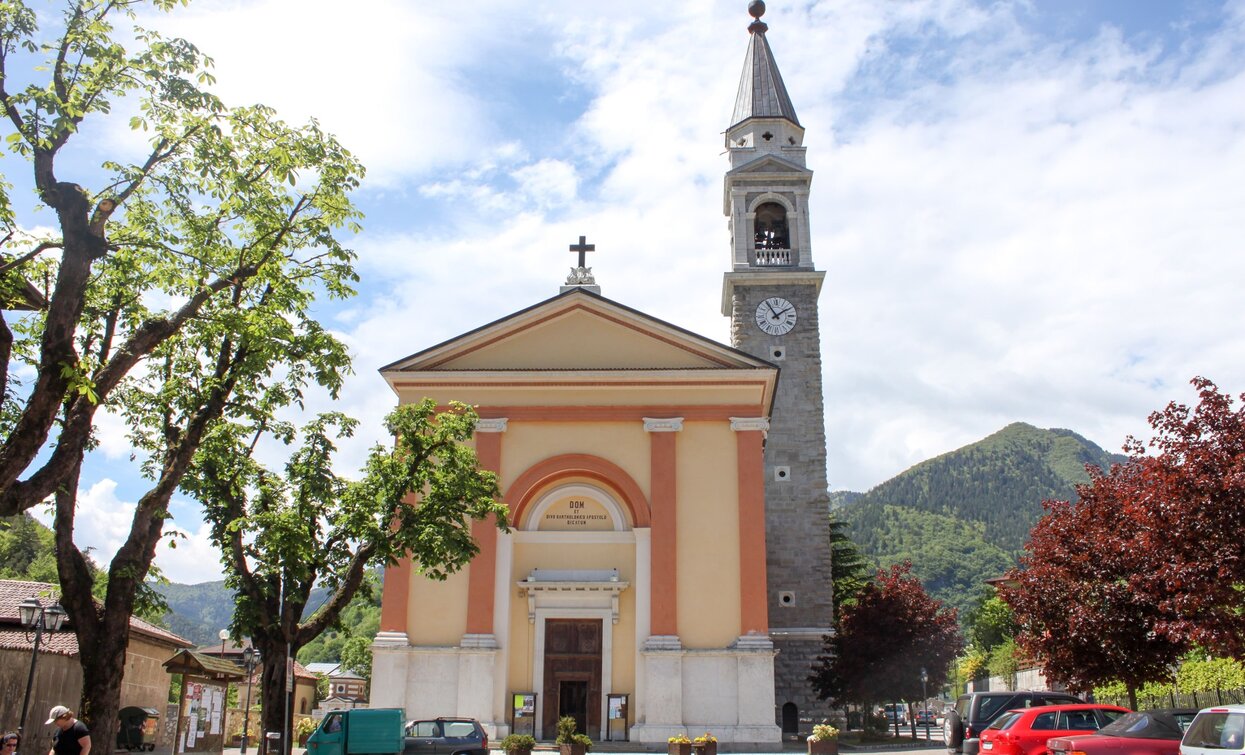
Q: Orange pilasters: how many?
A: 4